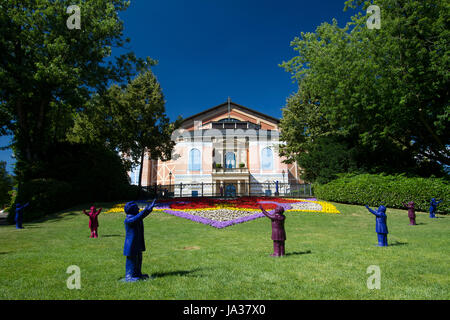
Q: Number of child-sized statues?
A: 7